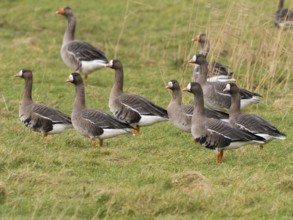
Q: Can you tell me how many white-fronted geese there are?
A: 7